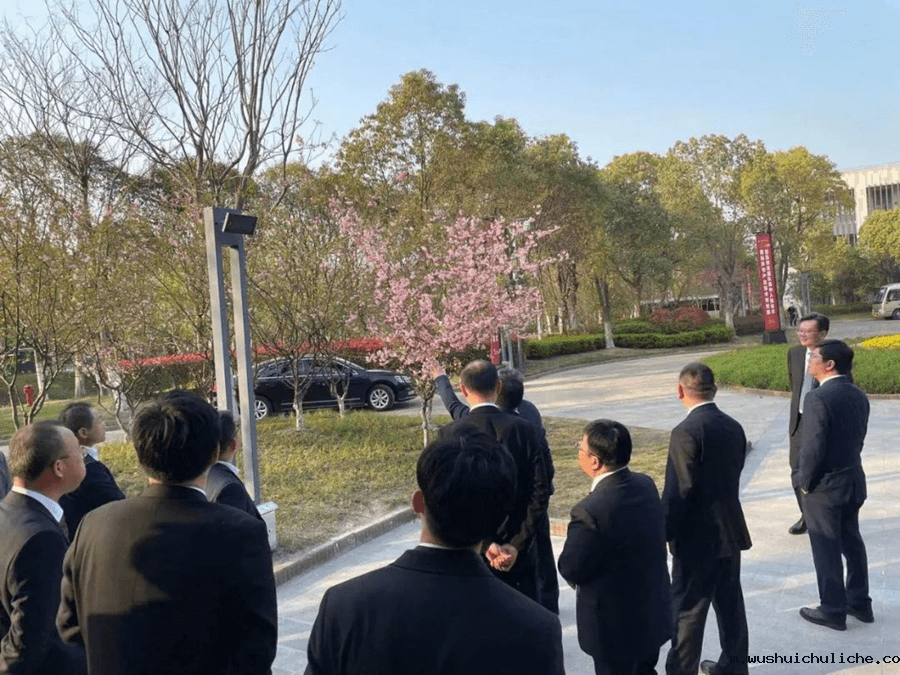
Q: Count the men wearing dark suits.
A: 11